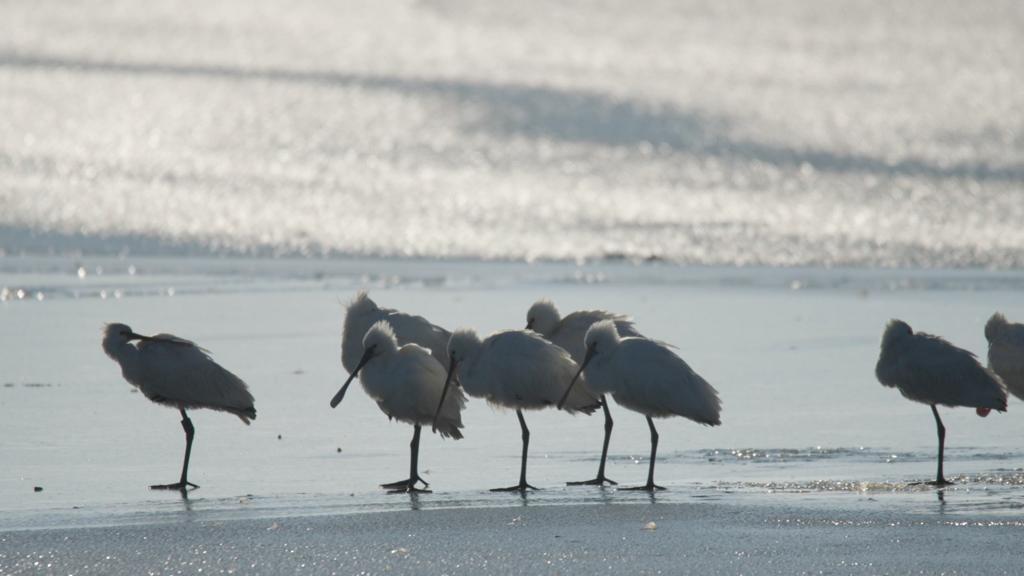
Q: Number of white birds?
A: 8